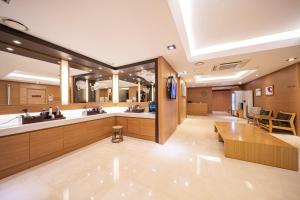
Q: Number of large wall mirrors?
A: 3